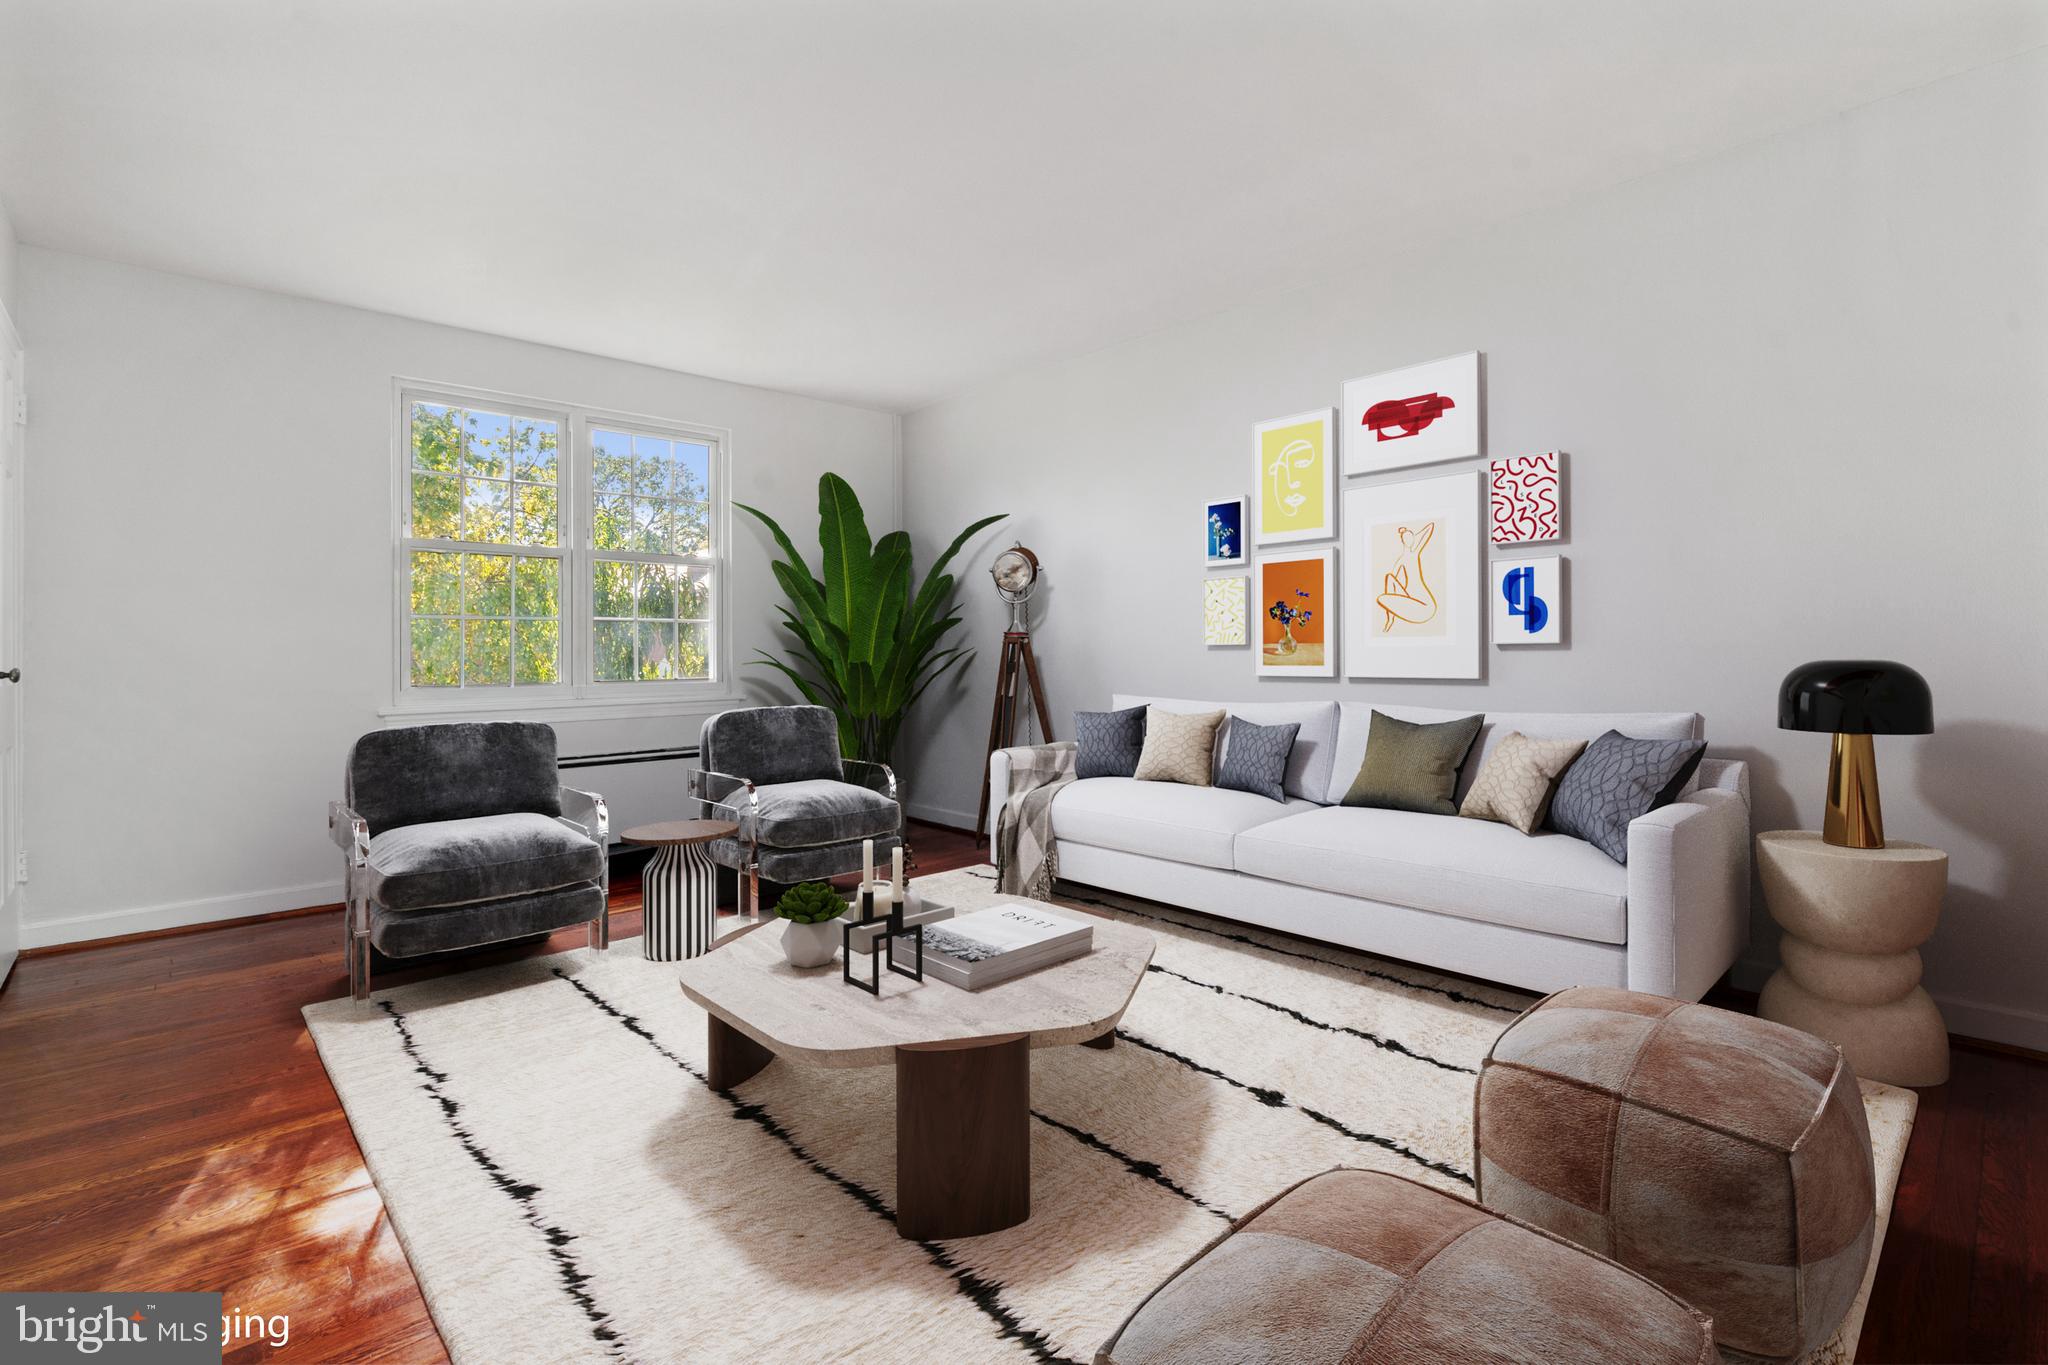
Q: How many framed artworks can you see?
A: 8